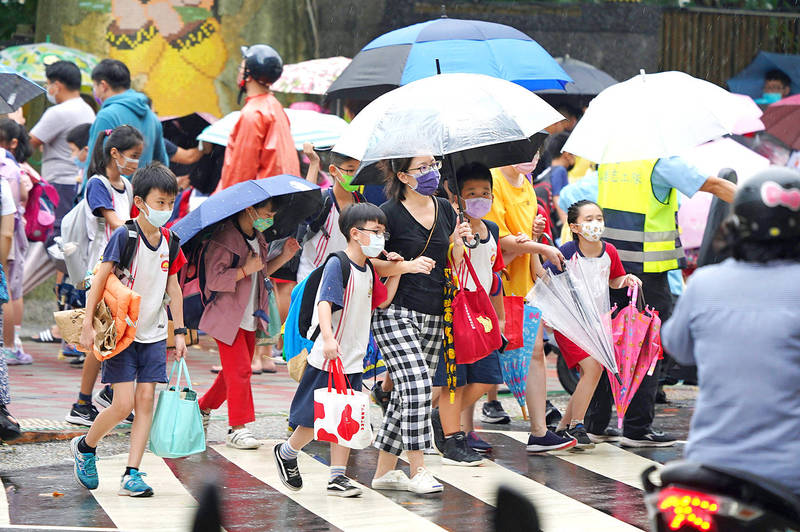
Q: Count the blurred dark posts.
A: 2